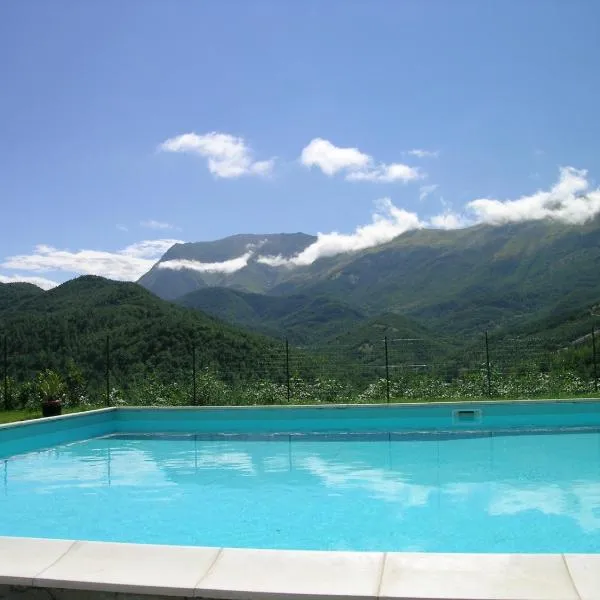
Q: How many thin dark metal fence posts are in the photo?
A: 7